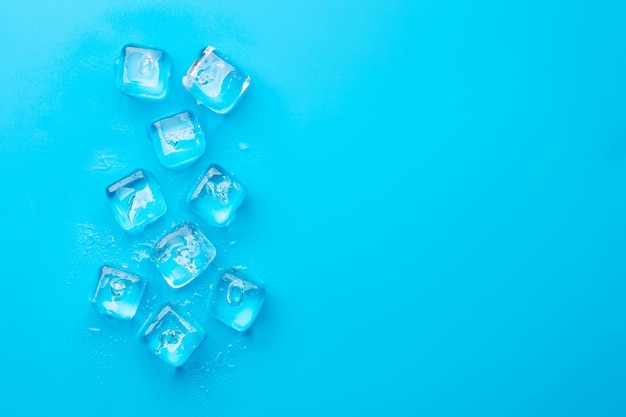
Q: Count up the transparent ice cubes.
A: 9